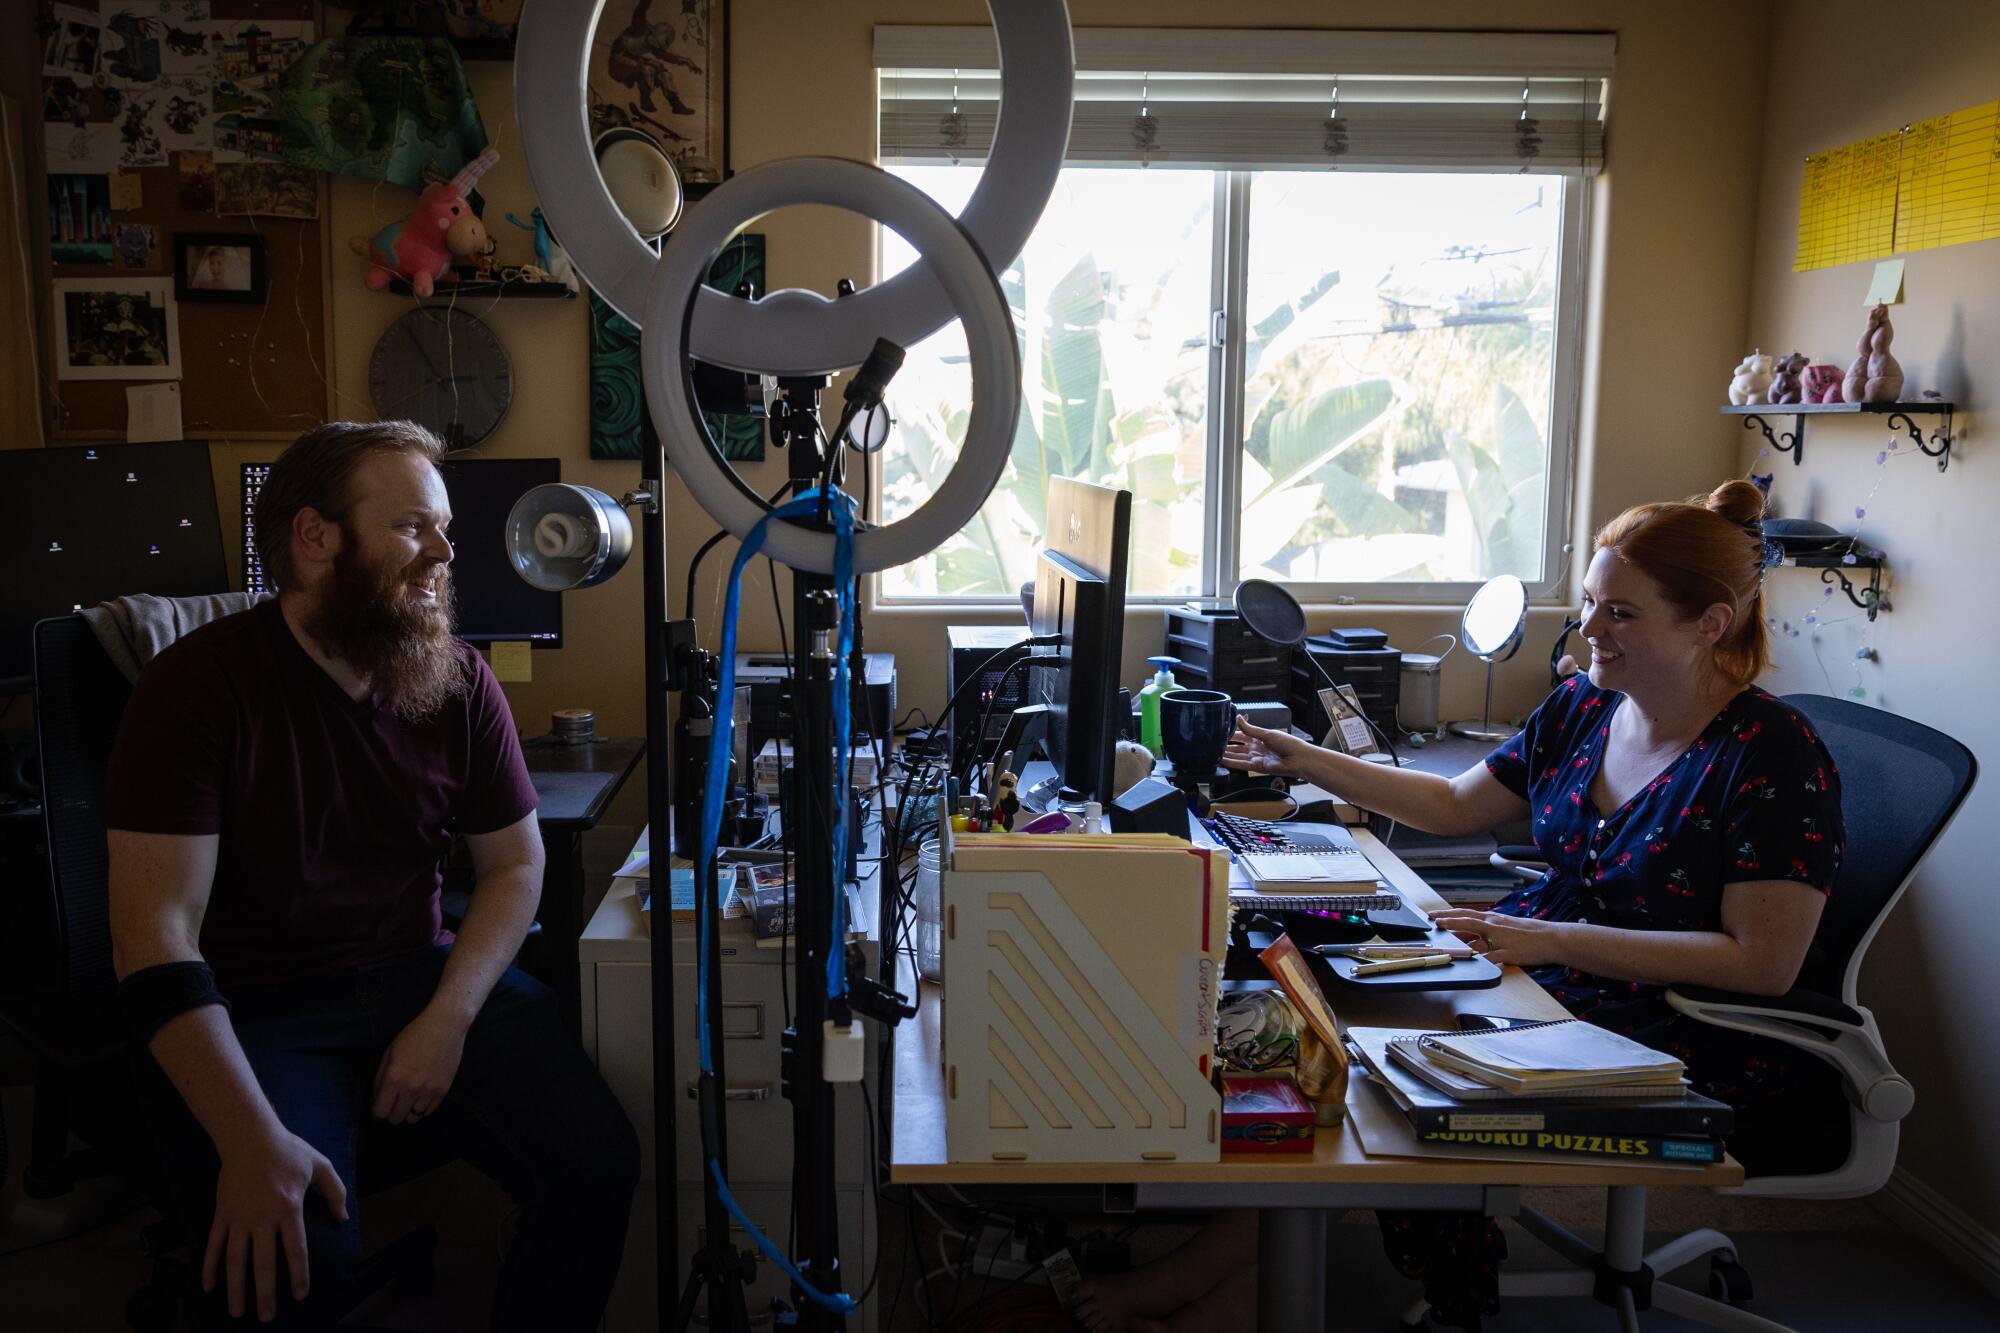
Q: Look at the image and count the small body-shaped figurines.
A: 4